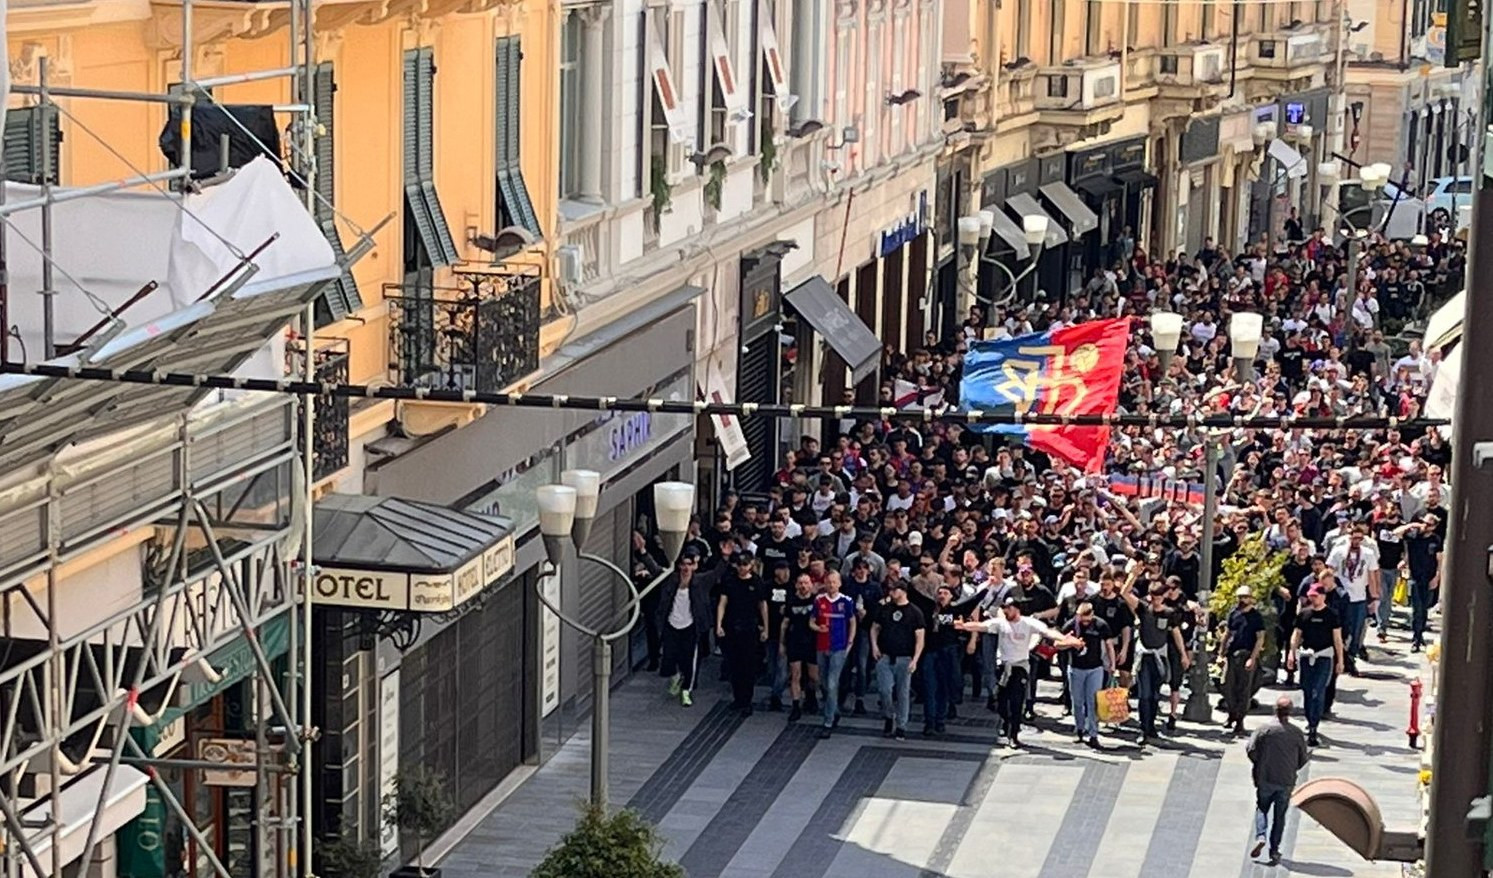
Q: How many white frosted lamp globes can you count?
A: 14